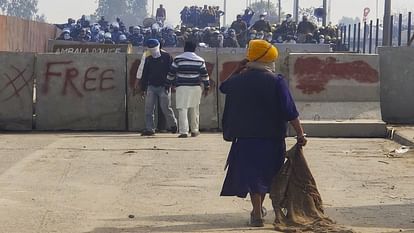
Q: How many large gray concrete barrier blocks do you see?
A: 6